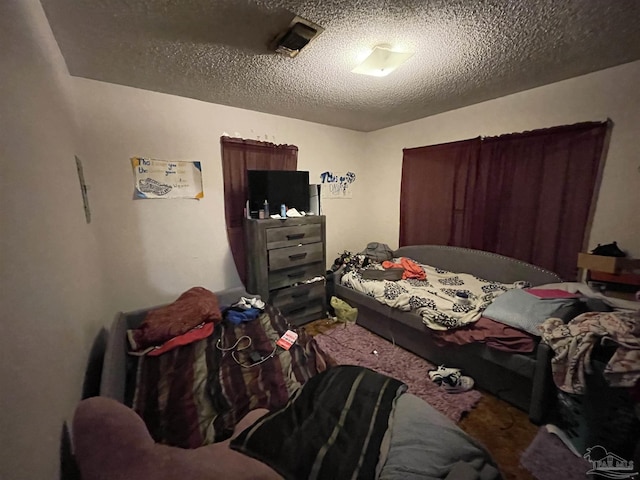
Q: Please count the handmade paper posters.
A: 2